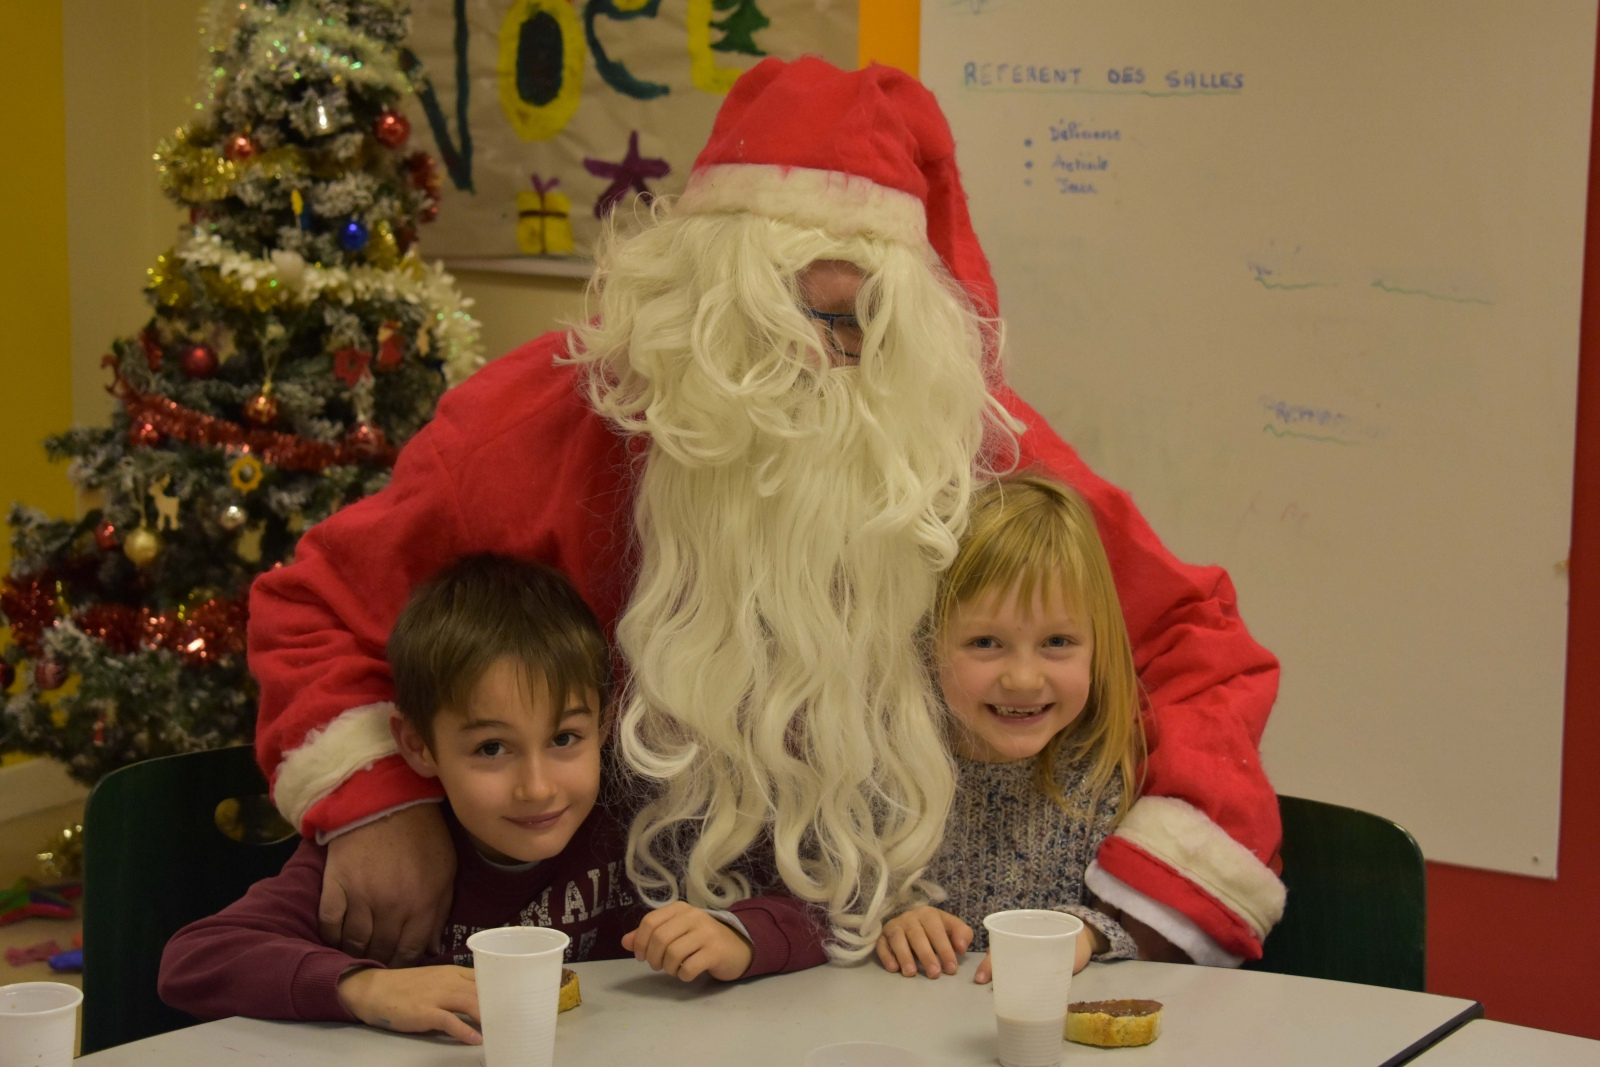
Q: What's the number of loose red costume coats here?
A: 1